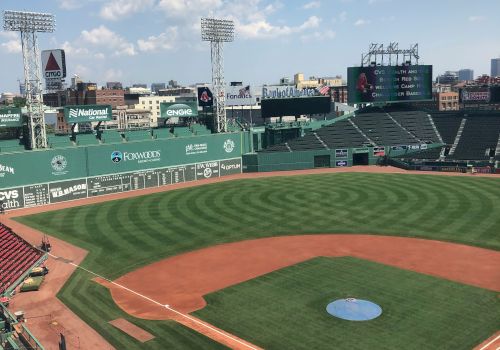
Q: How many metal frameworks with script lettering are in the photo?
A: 1